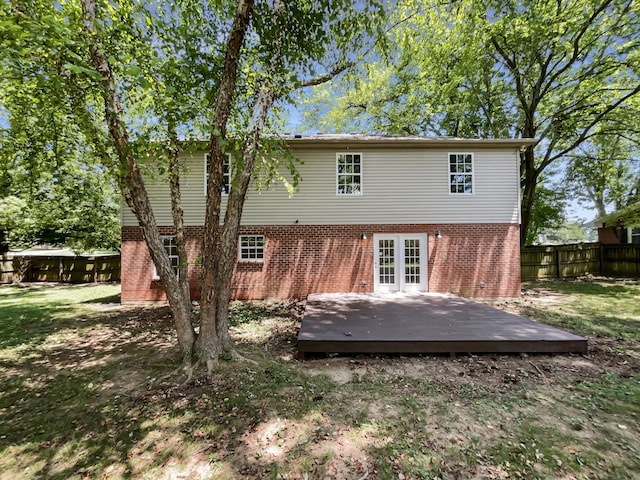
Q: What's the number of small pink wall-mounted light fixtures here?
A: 0